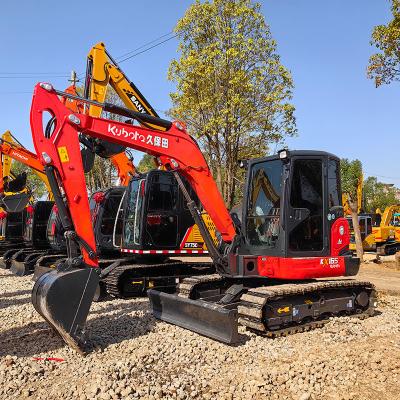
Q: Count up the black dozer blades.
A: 1